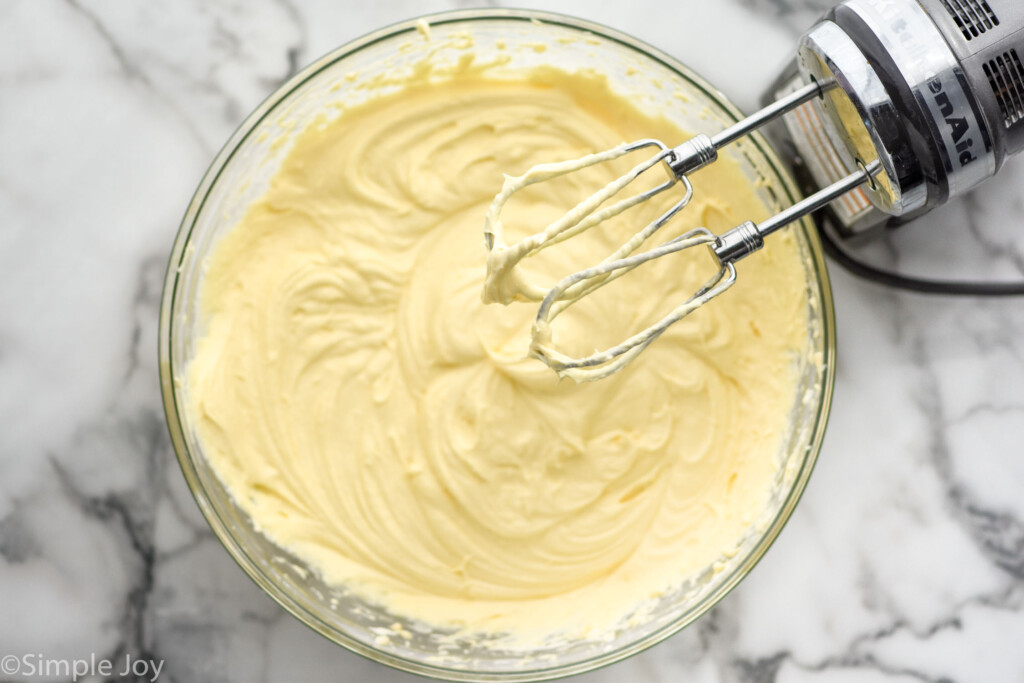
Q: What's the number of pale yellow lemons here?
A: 0